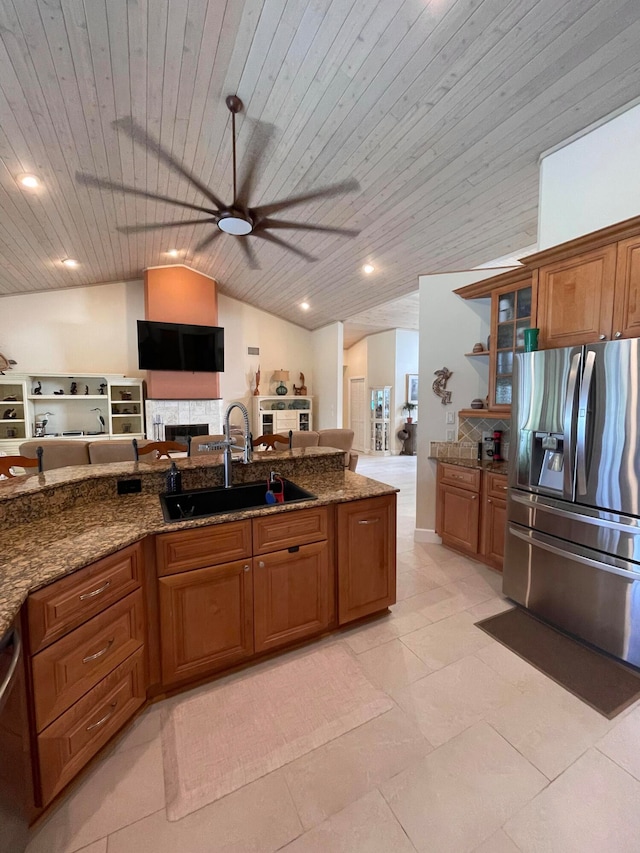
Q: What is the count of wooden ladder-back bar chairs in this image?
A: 3